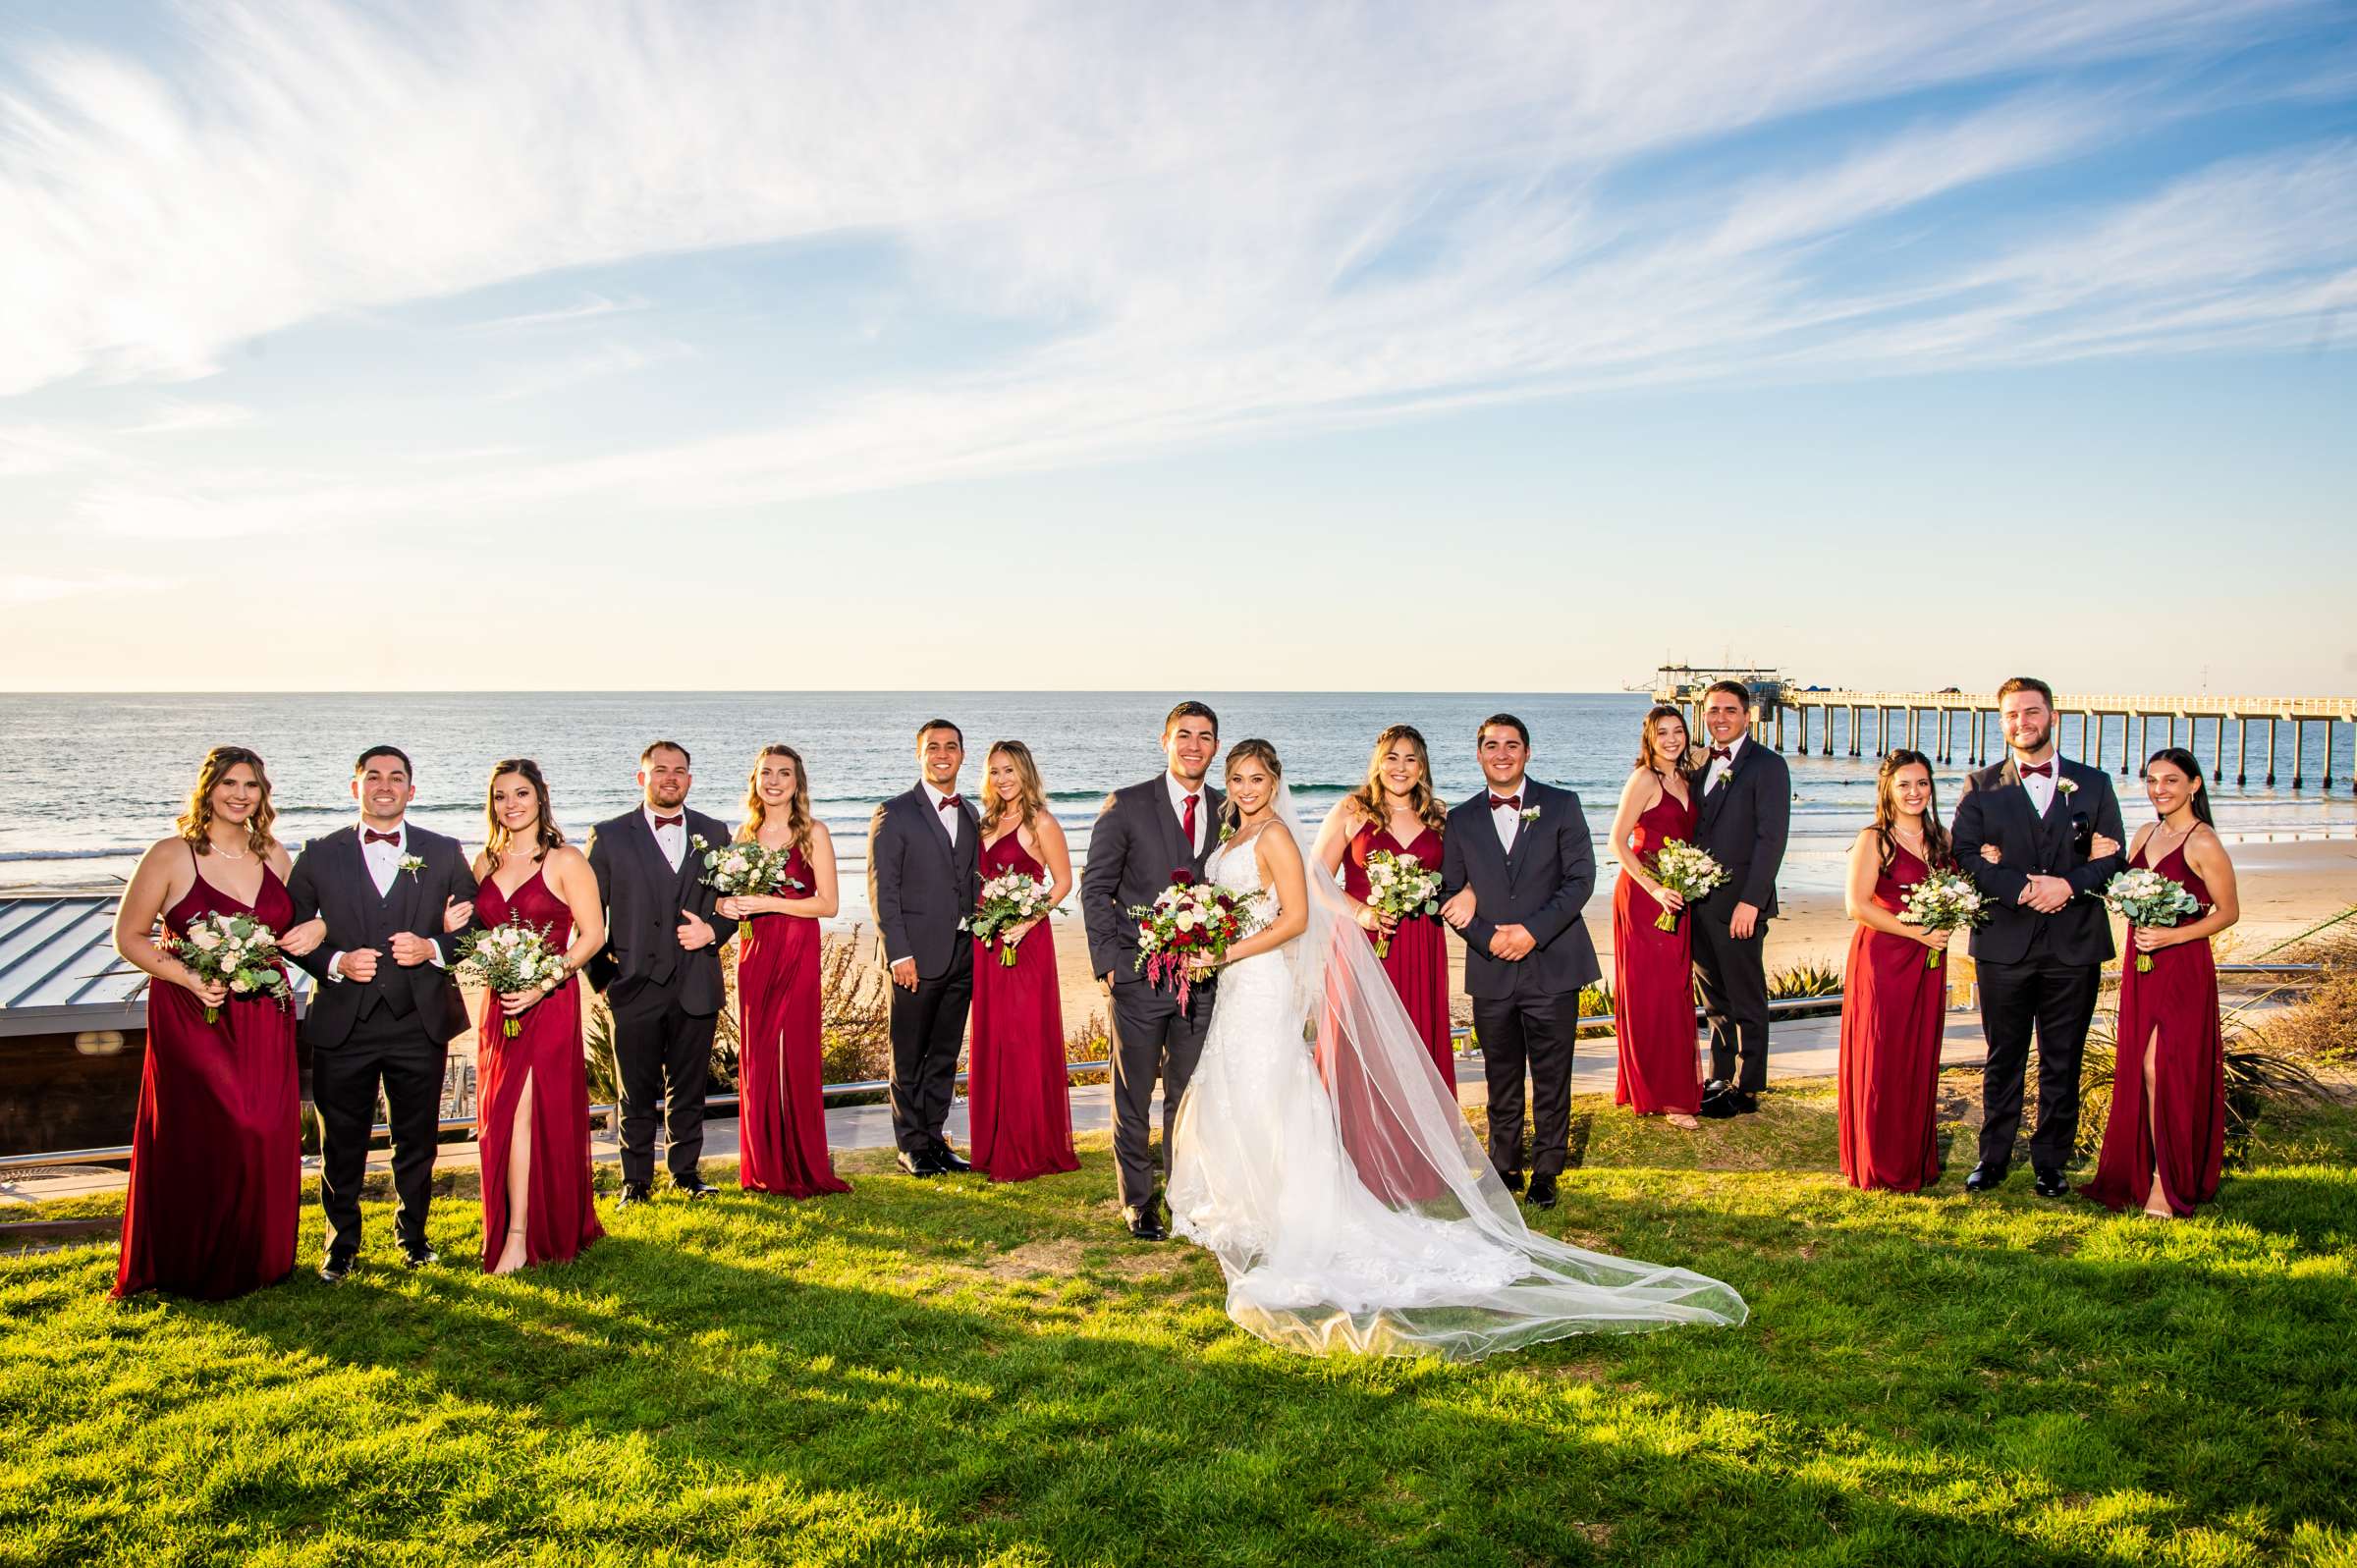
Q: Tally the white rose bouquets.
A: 8